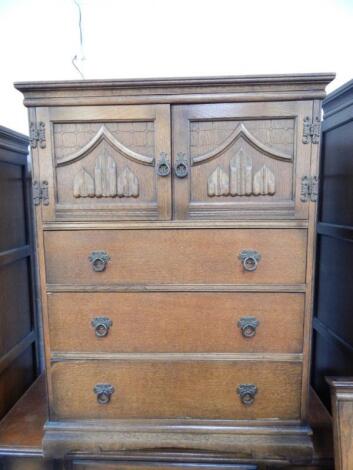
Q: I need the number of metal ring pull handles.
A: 8